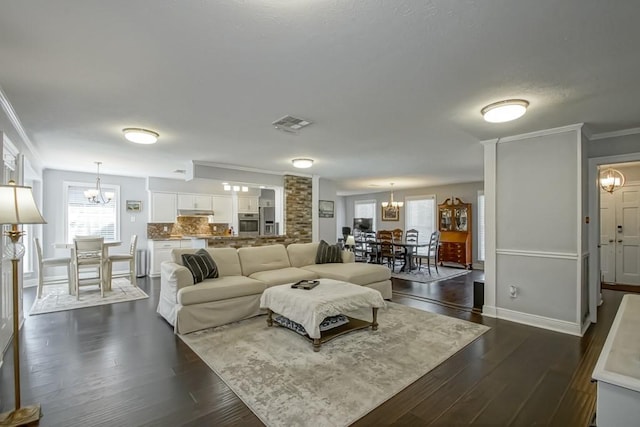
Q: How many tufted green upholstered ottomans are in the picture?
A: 0